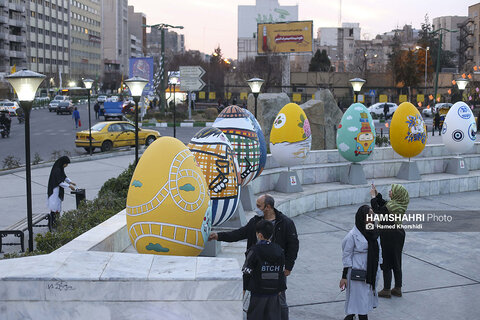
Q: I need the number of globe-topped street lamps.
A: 7